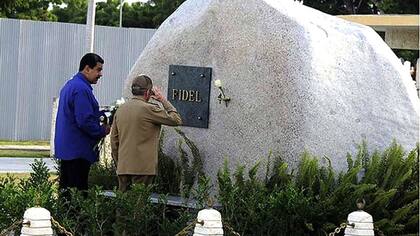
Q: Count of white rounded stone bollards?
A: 3